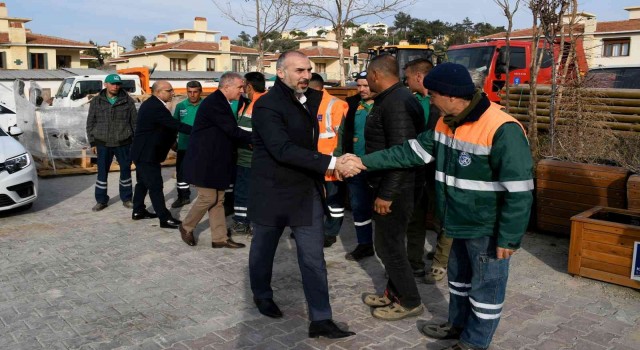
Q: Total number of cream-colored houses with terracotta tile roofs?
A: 4